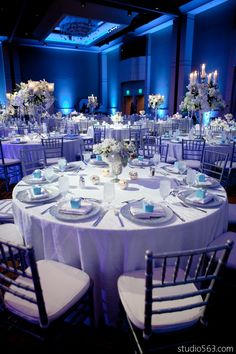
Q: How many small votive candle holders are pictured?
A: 4